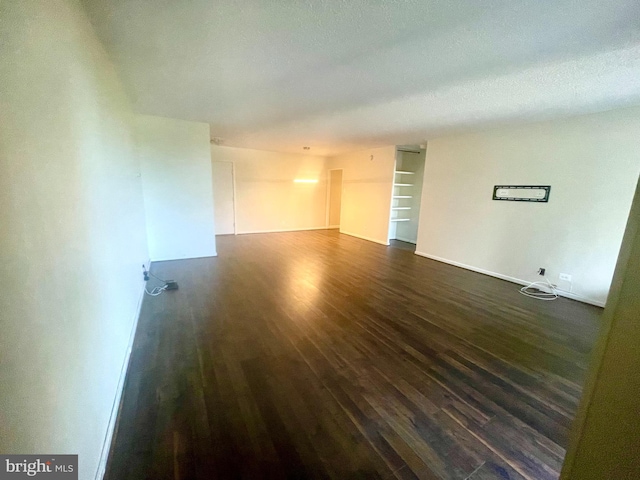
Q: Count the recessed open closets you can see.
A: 1